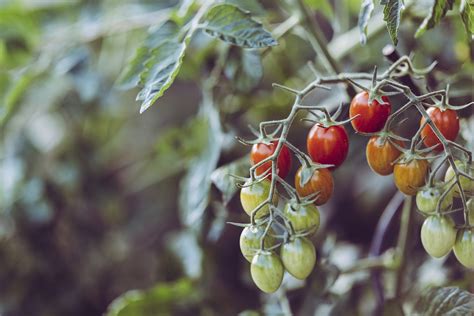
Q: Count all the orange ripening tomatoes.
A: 3